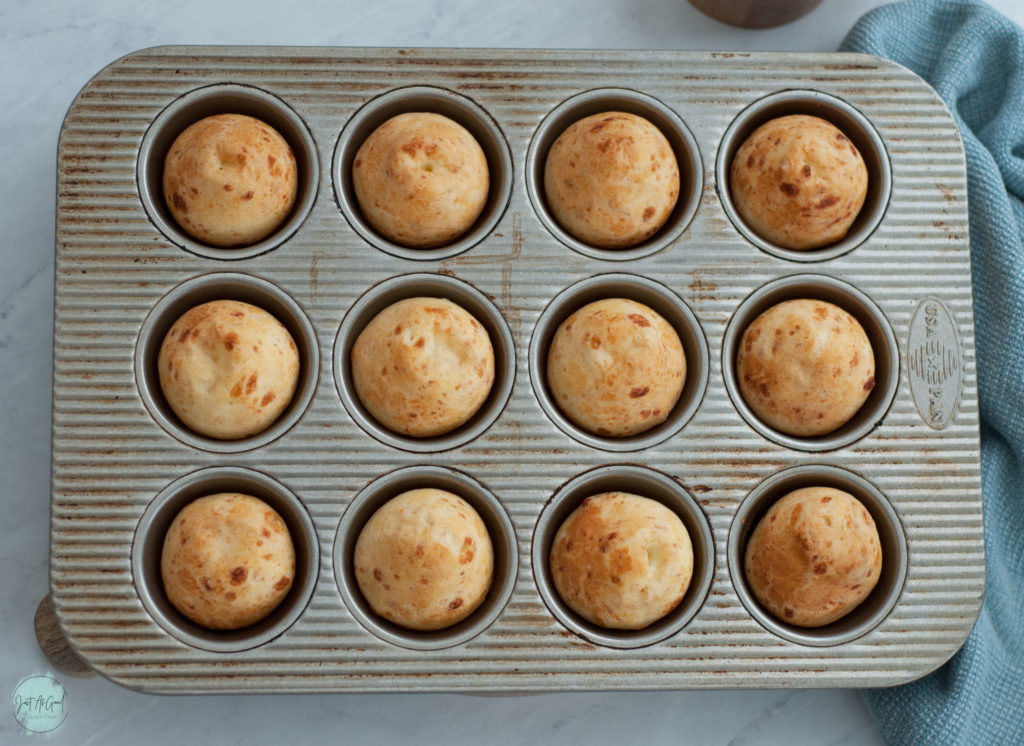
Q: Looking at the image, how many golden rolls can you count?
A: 12